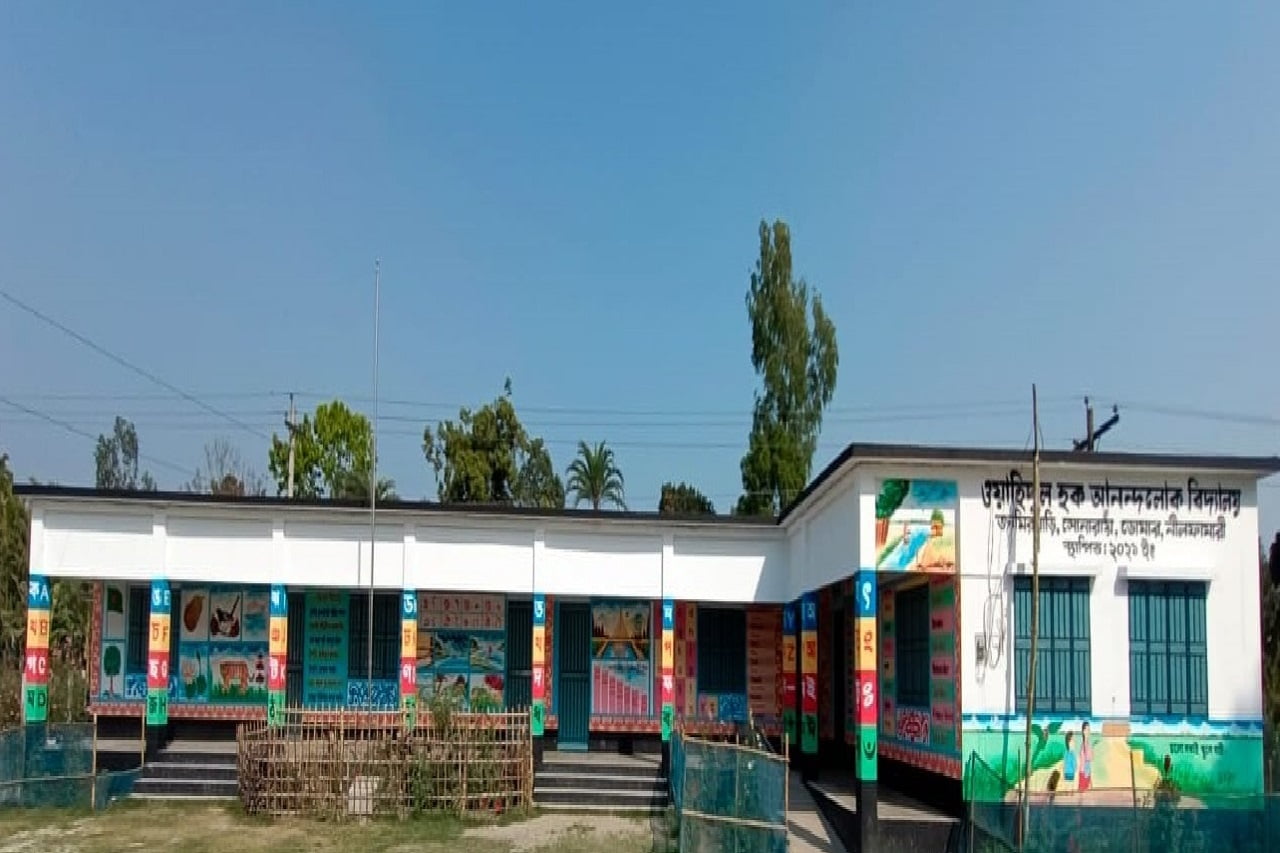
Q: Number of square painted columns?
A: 9